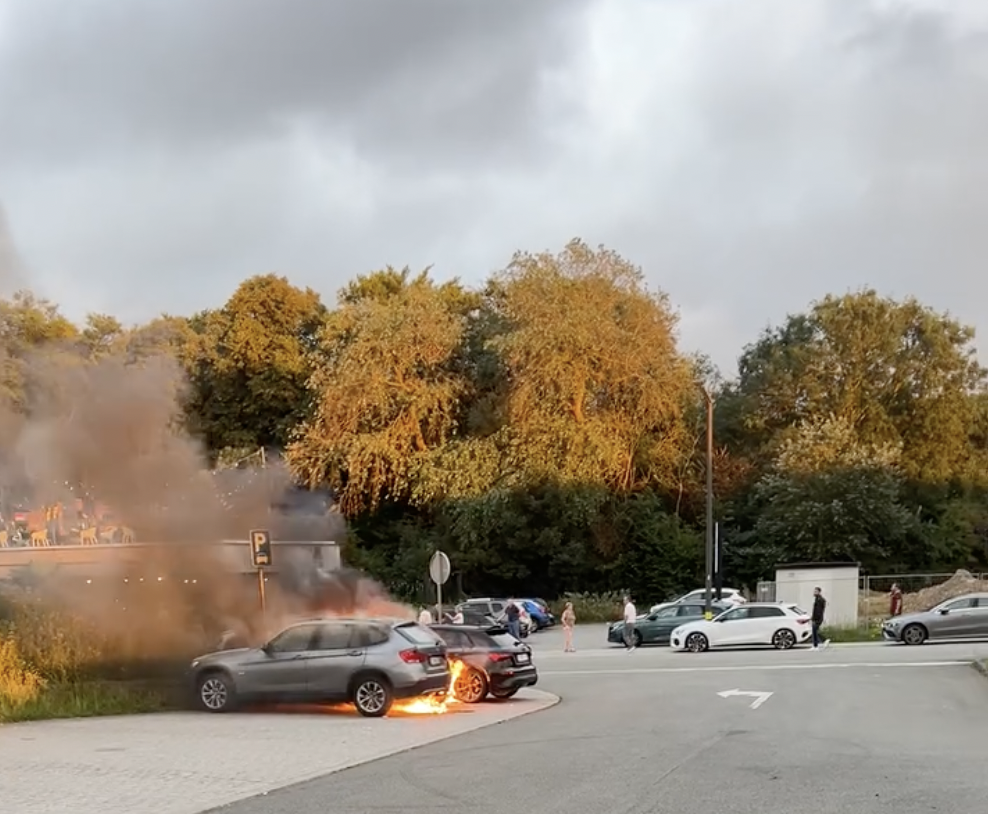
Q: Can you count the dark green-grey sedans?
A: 1